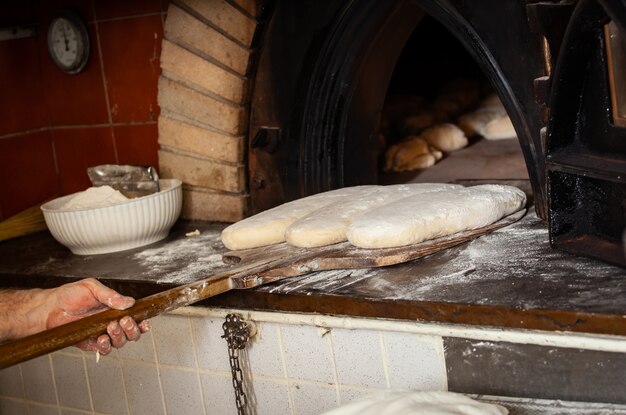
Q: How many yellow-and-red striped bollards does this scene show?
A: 0